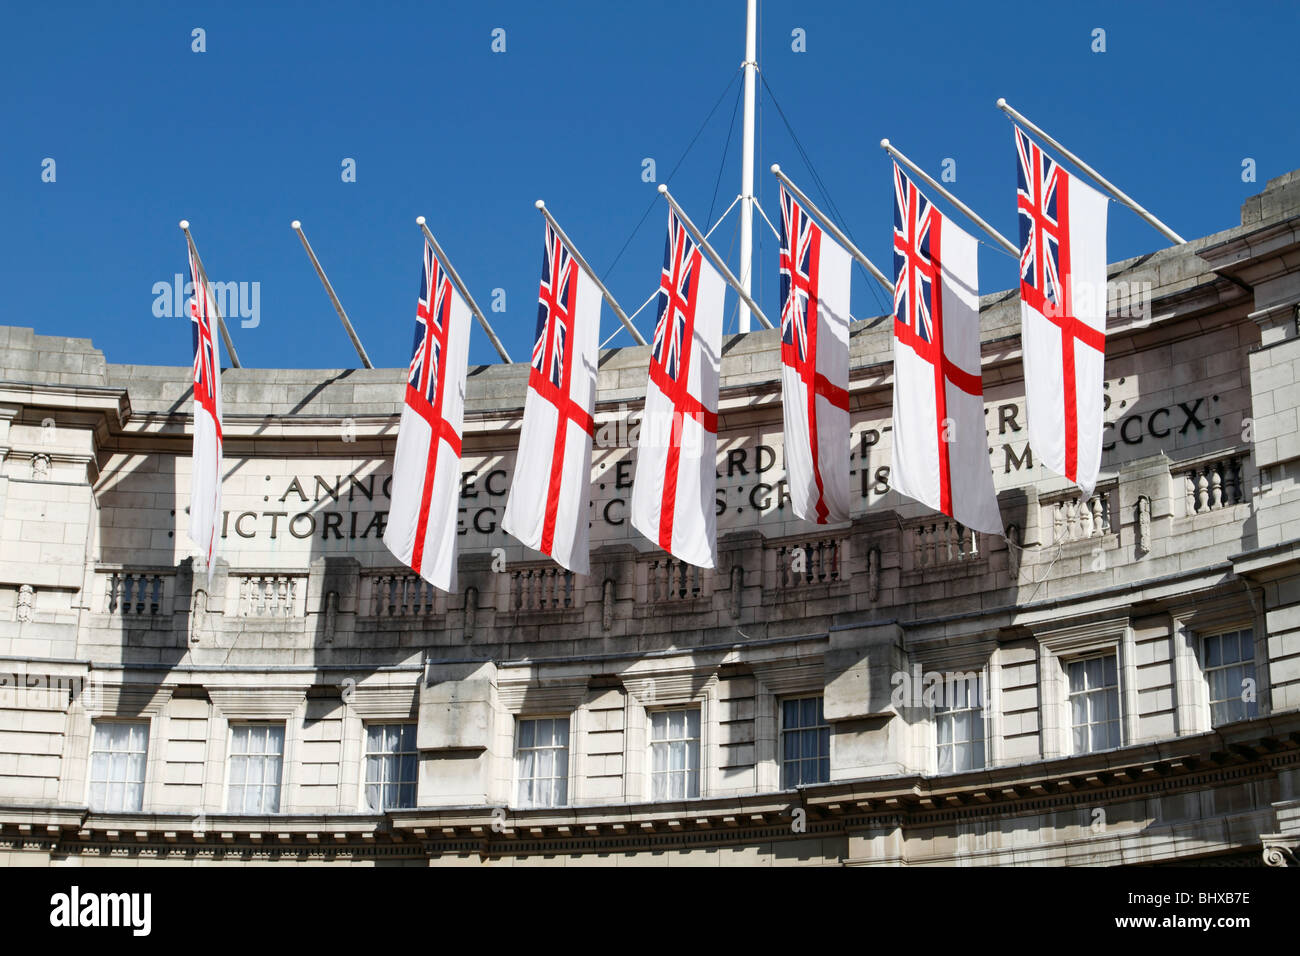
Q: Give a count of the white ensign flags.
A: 7